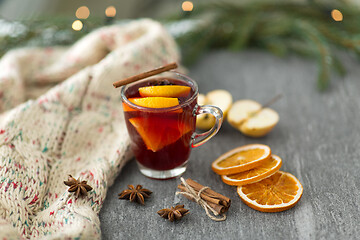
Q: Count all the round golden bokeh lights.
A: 5